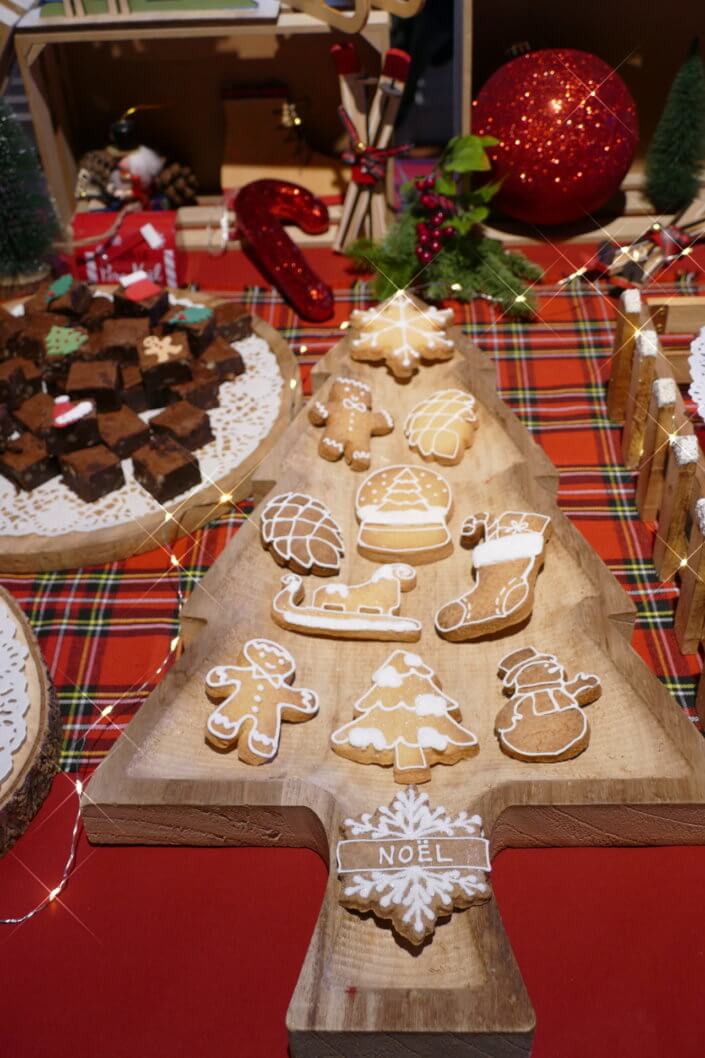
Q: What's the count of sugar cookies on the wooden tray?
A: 11